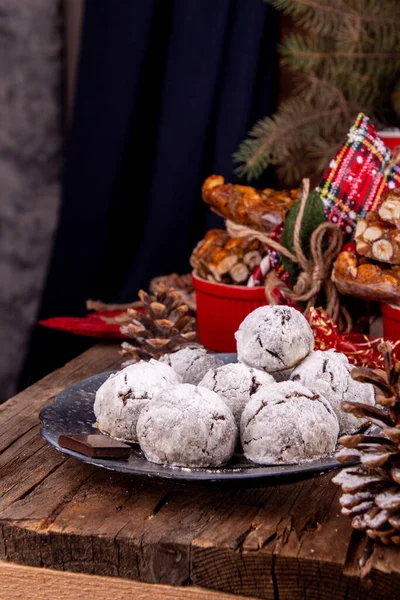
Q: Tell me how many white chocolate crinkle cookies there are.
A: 7